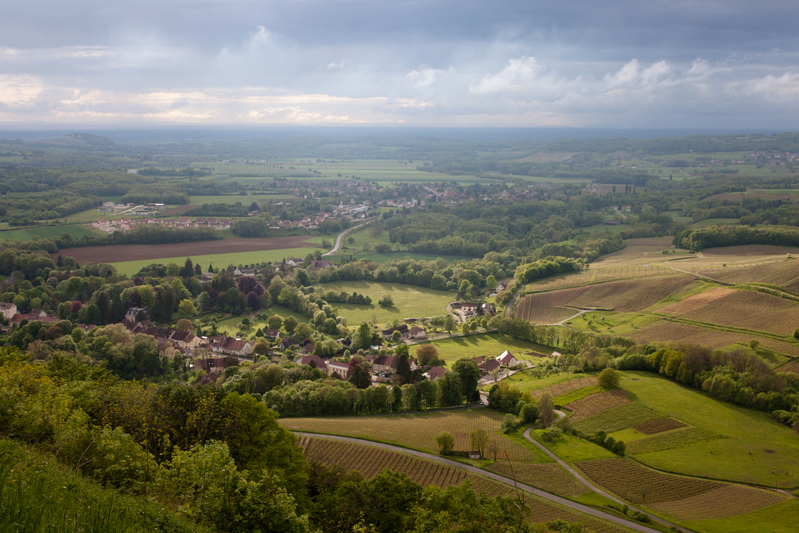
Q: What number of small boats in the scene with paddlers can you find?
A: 0